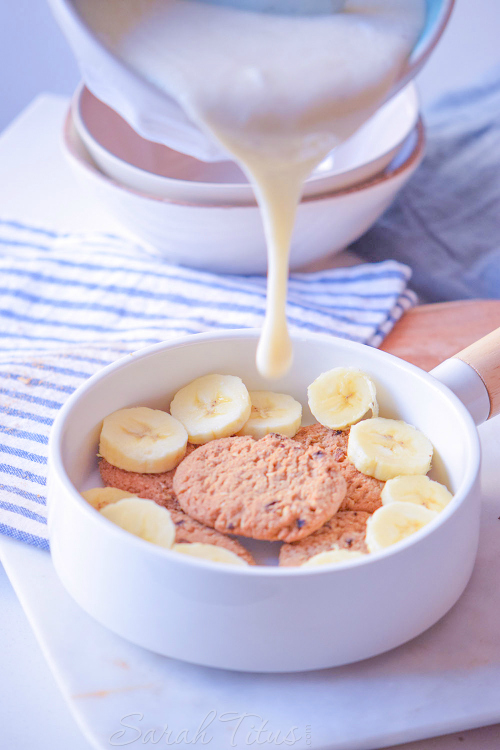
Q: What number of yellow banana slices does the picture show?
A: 11